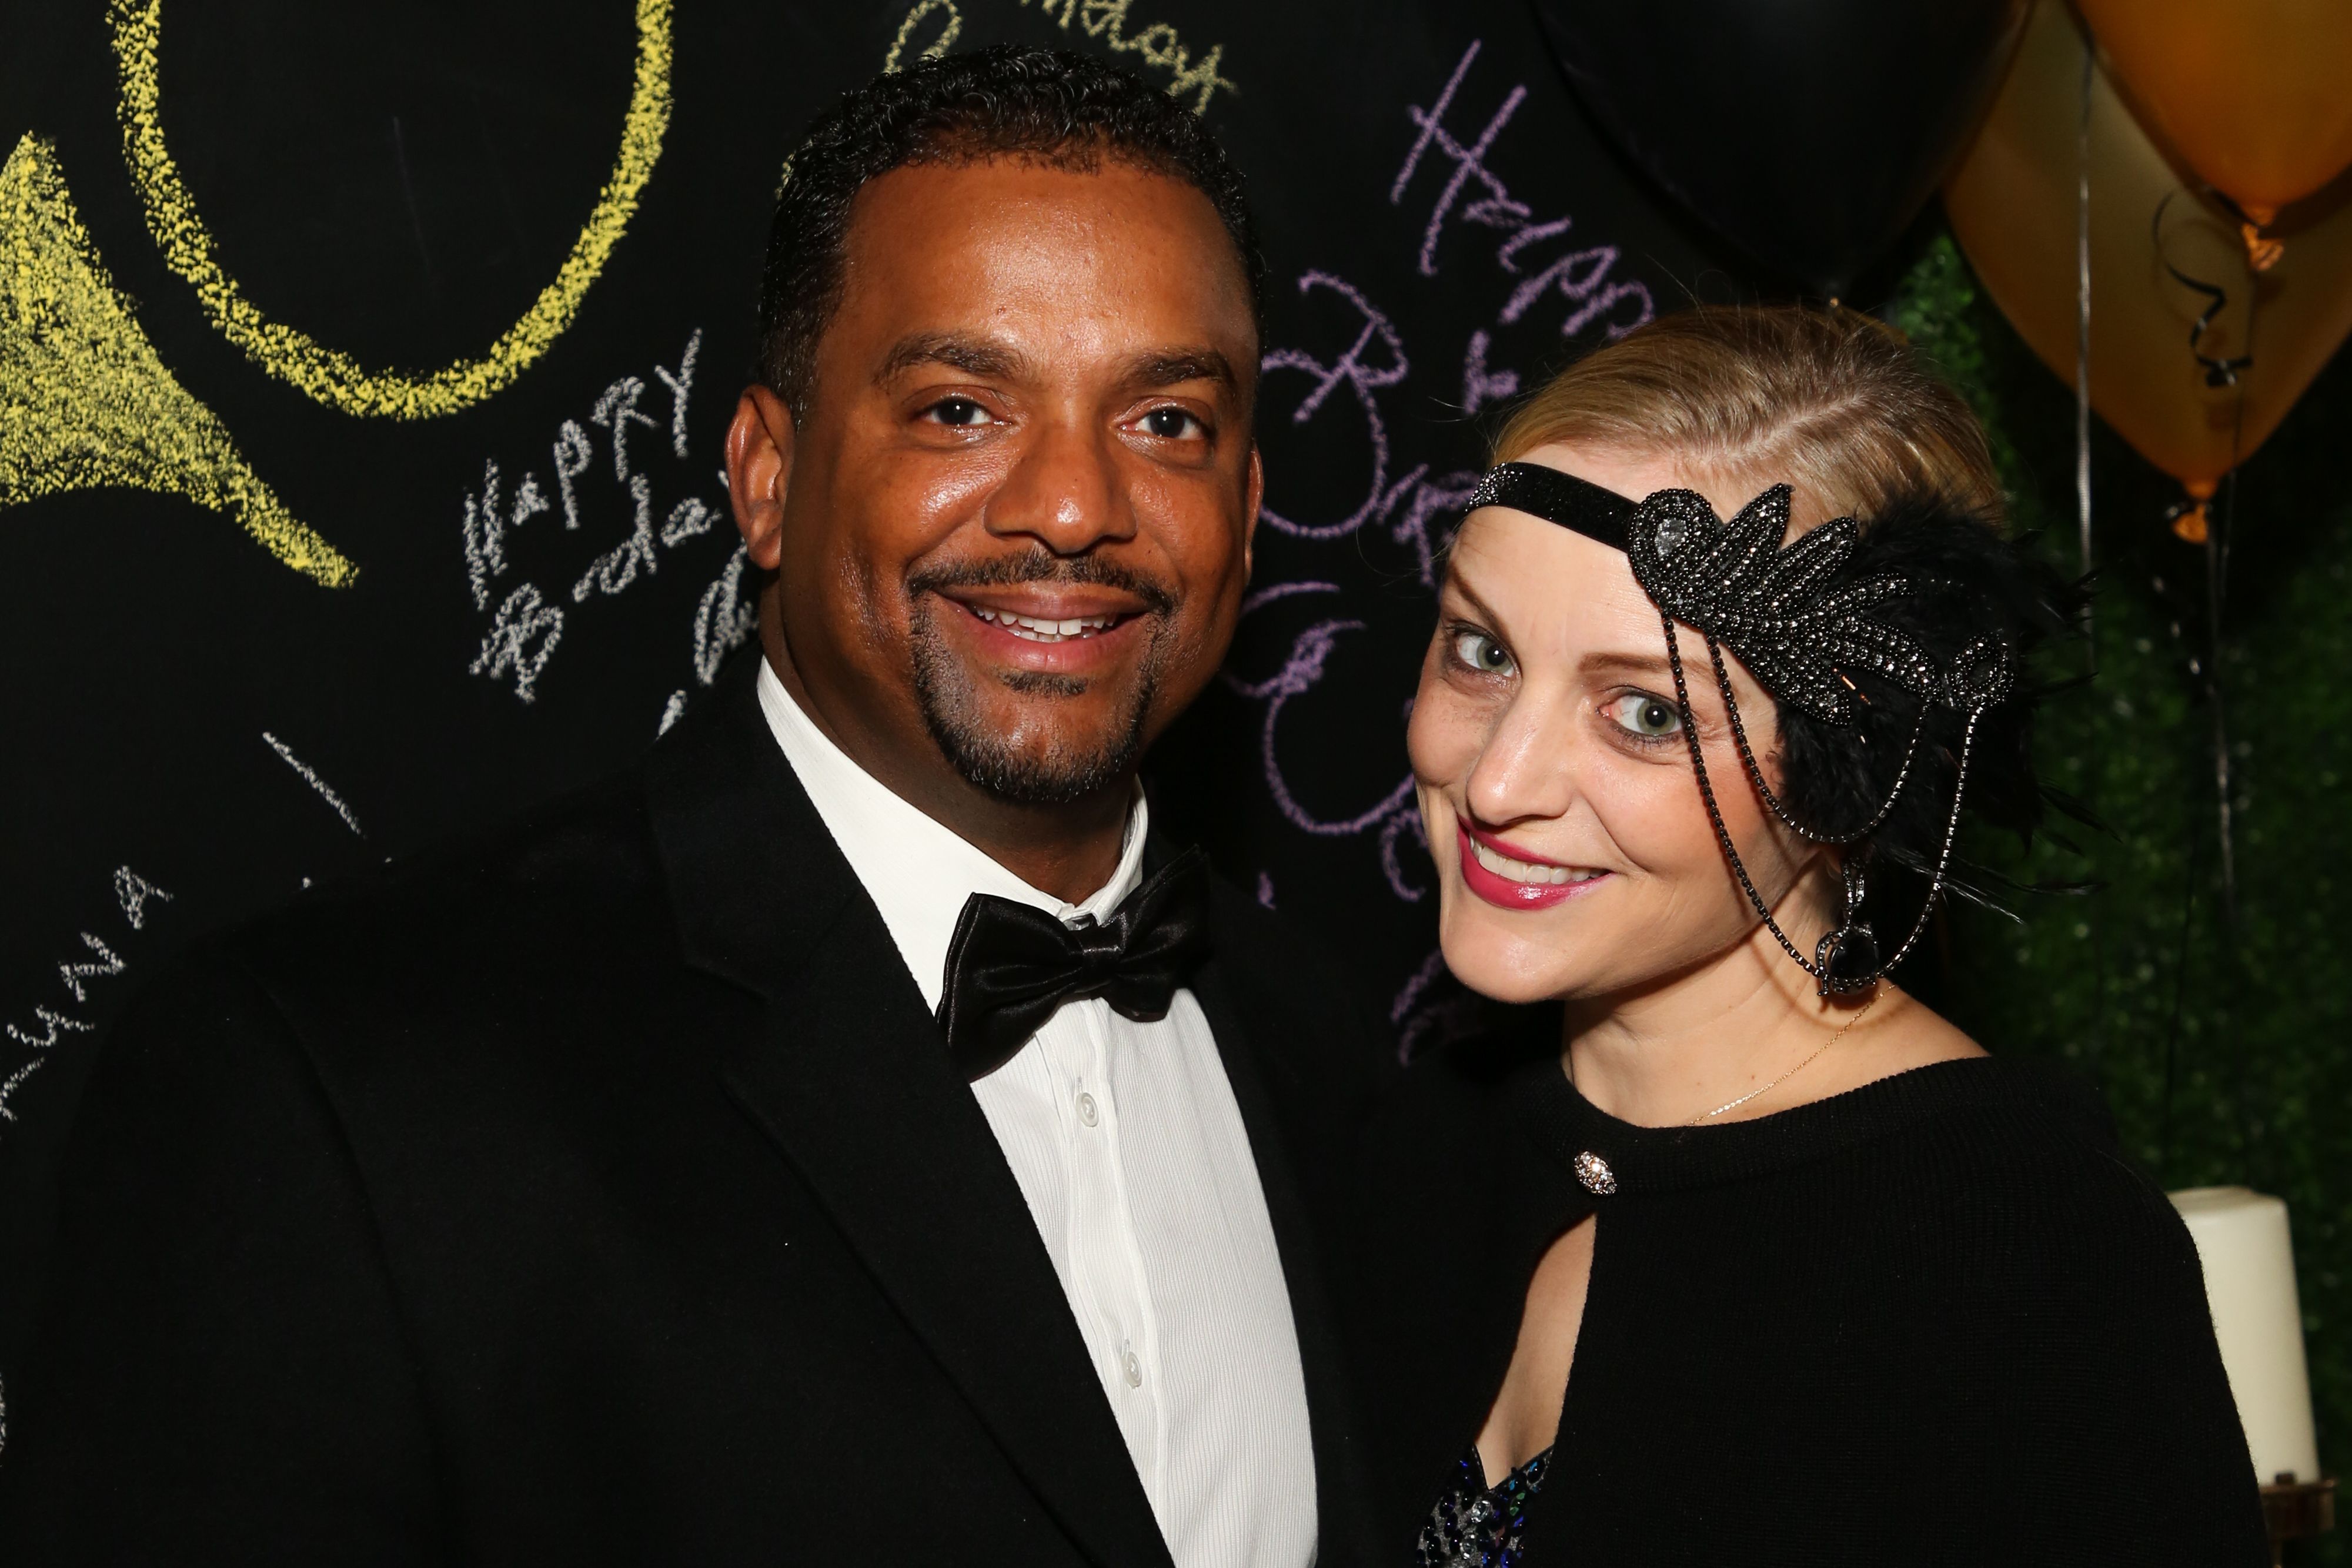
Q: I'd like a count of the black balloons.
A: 1